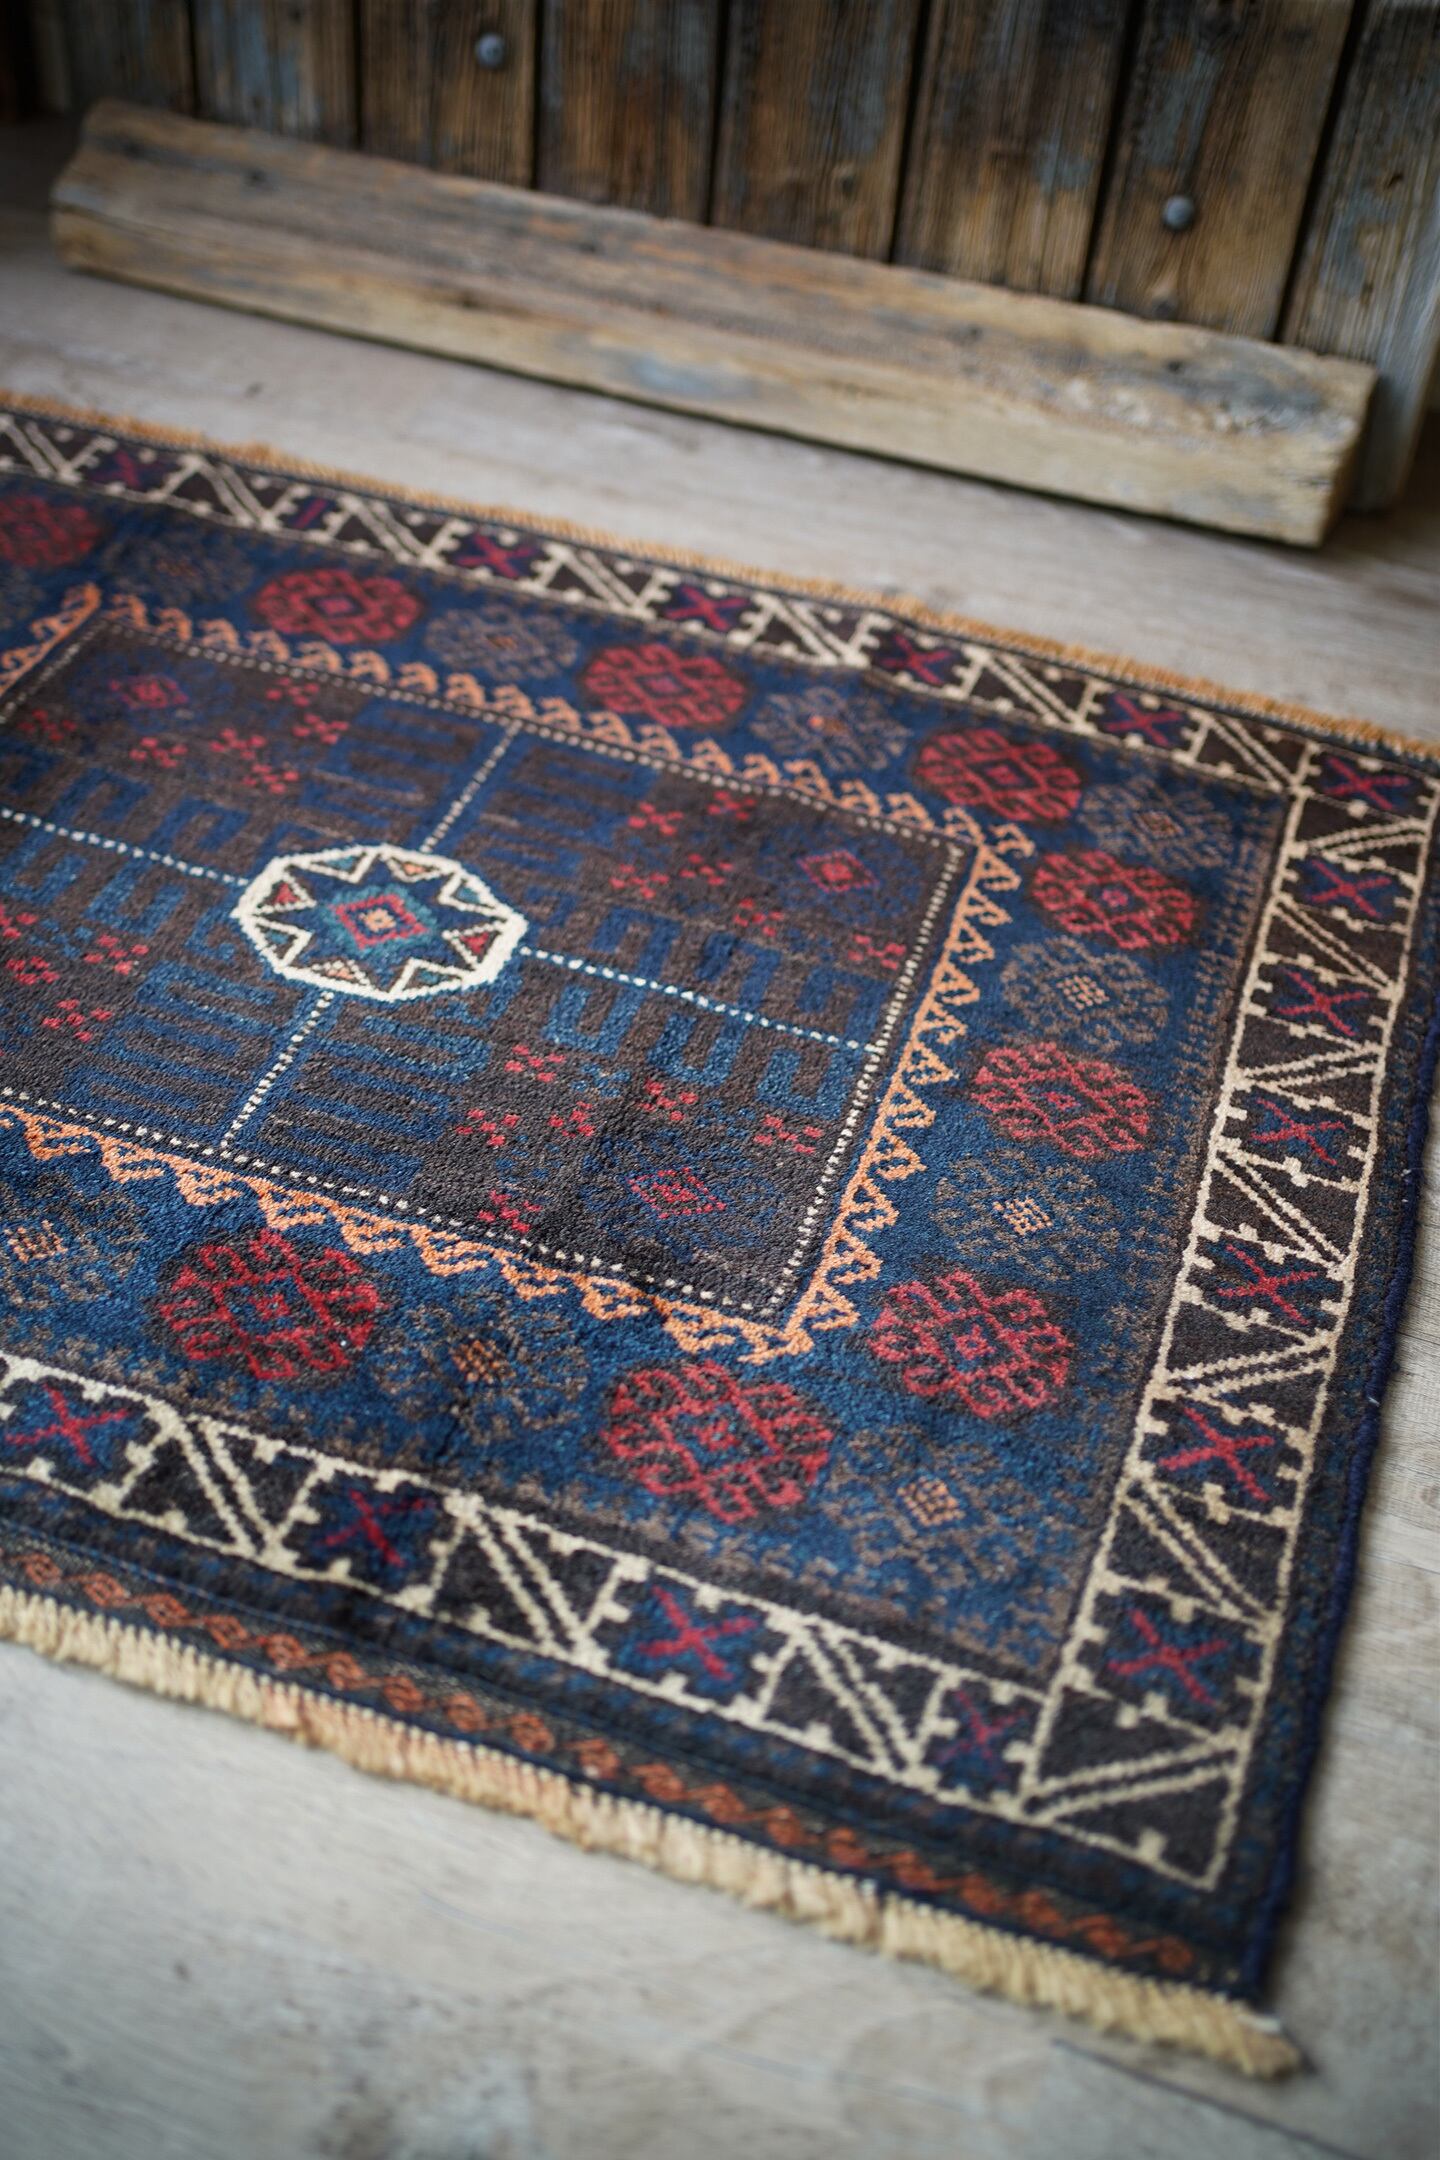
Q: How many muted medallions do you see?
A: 9